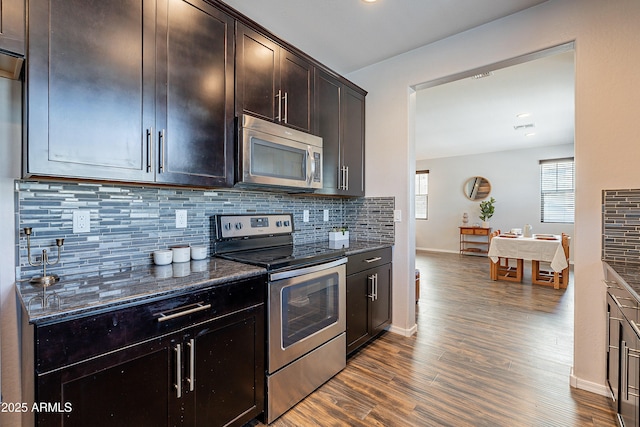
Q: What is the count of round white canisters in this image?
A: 3